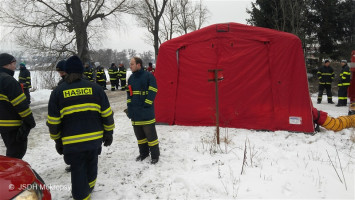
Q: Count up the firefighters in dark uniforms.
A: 11